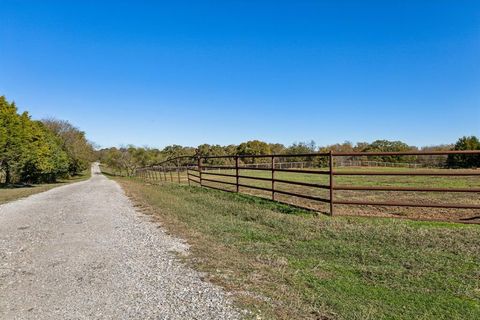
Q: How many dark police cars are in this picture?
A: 0